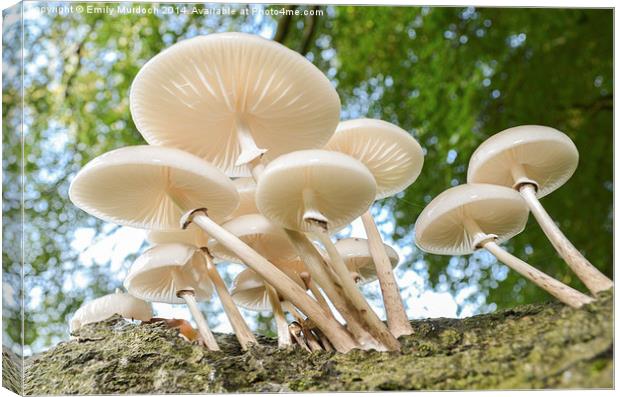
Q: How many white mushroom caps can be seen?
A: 13